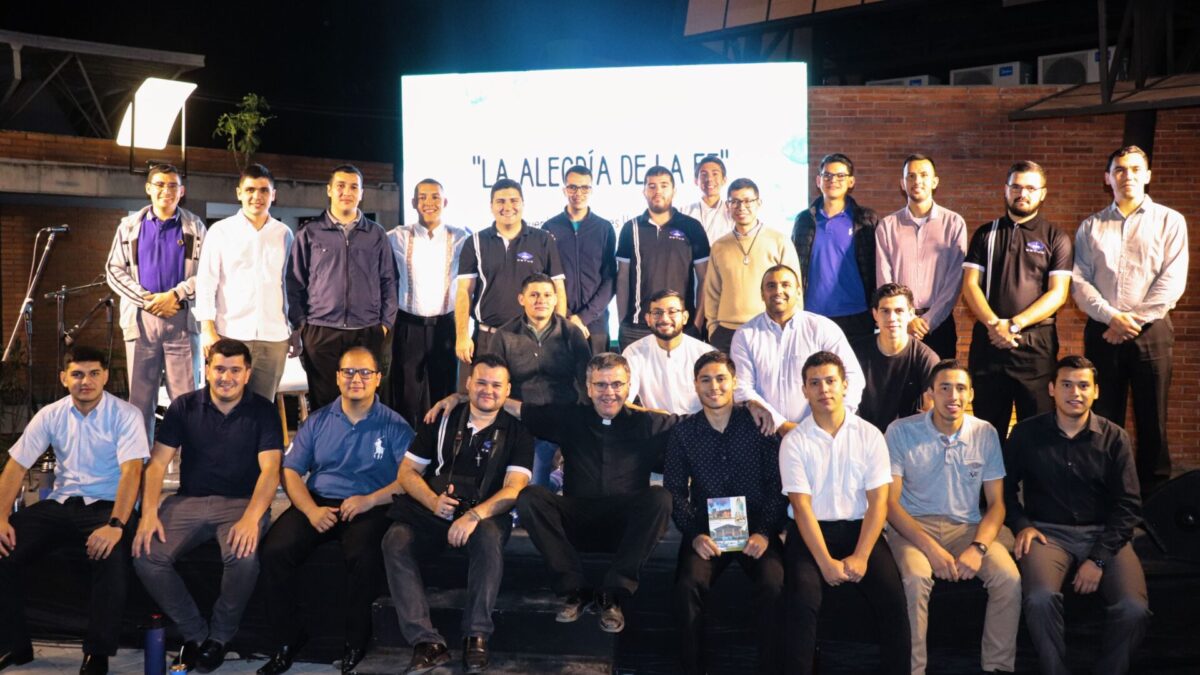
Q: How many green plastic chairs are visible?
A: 0